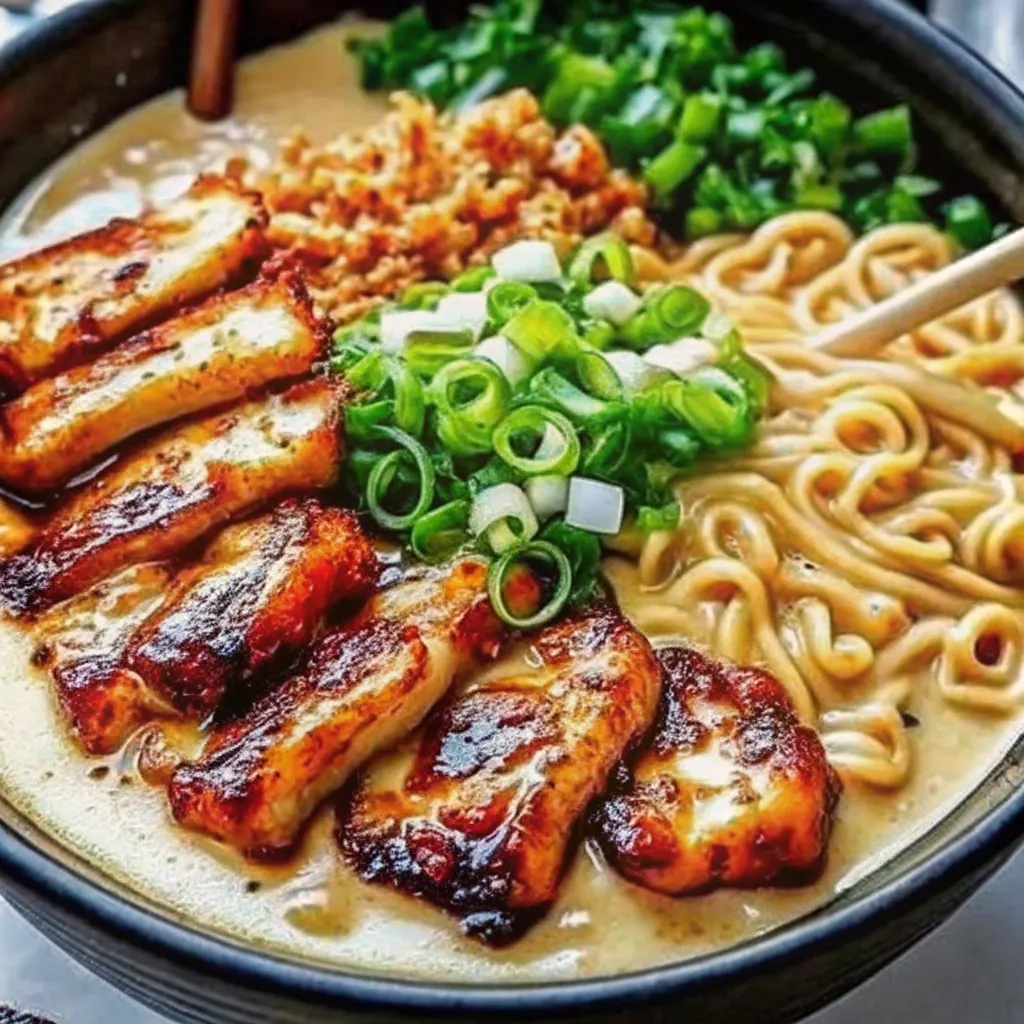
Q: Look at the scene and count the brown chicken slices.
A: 7